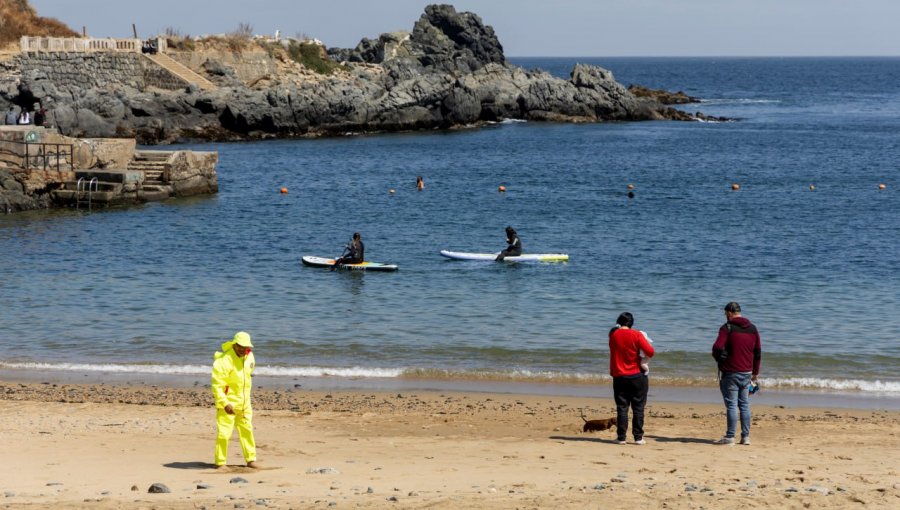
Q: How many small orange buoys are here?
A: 6